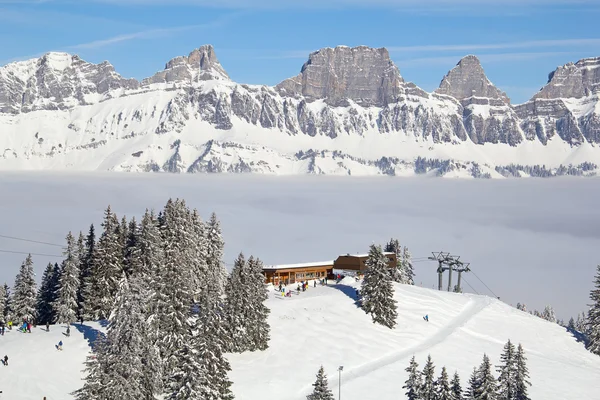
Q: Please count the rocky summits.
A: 5